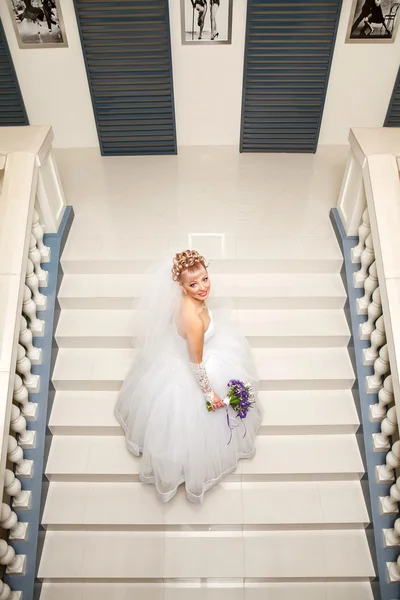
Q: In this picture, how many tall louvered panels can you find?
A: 4